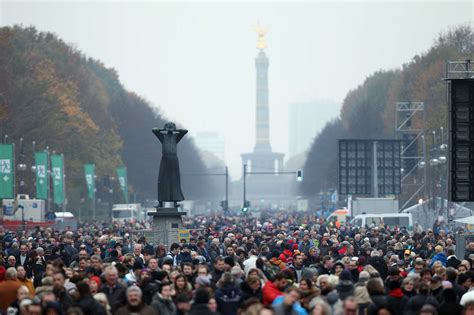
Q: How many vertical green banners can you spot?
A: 5